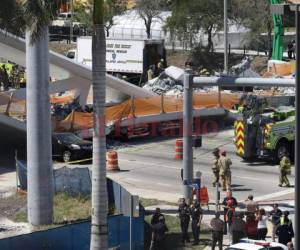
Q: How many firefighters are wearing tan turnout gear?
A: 3